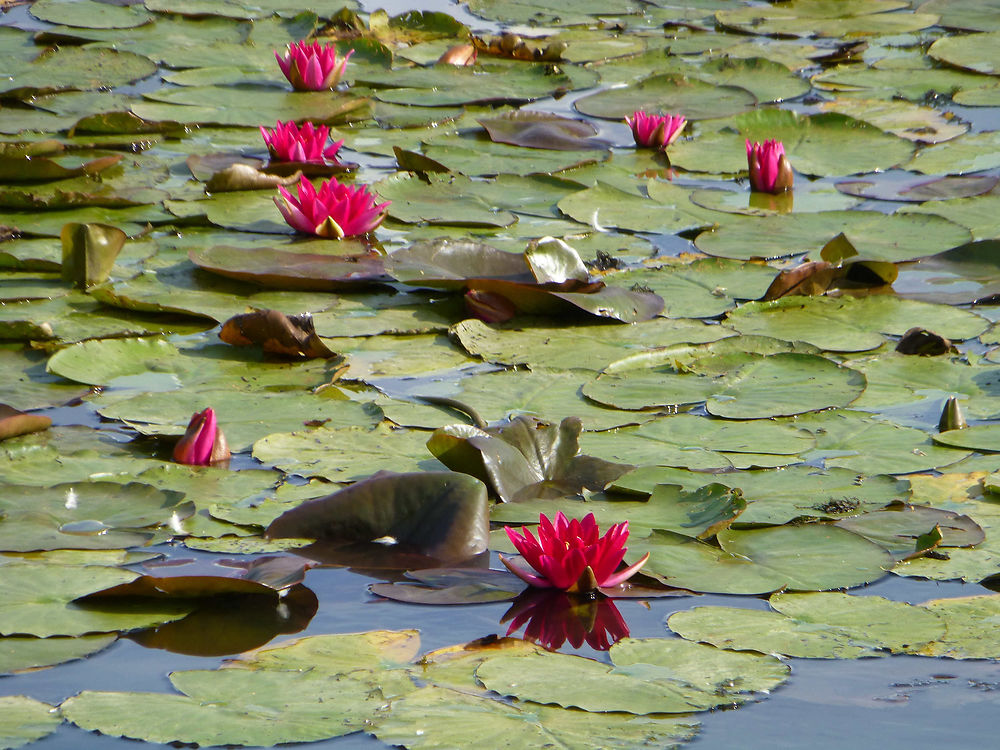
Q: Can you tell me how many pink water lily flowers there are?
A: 7